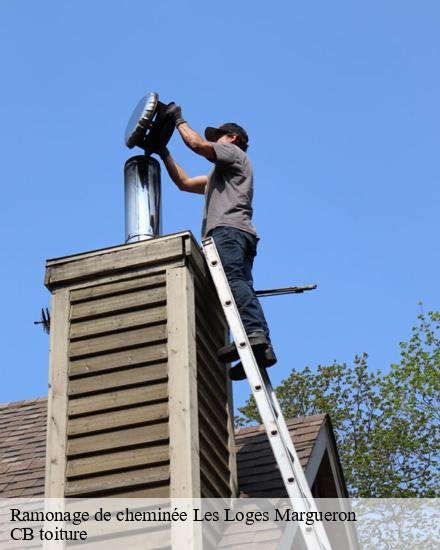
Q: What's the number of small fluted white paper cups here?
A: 0